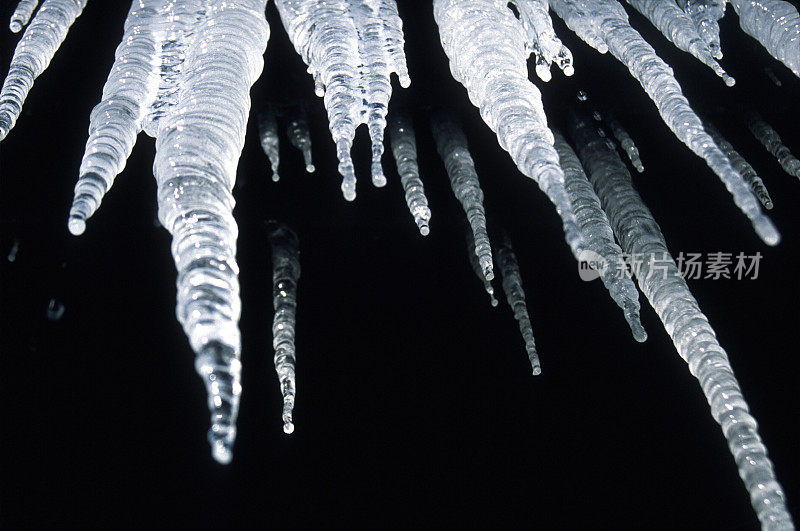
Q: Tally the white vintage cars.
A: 0